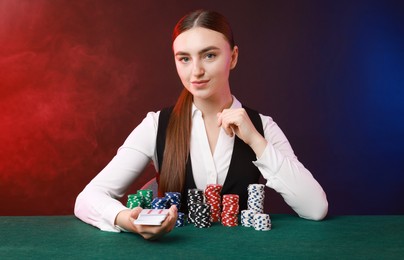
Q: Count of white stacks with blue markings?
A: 3